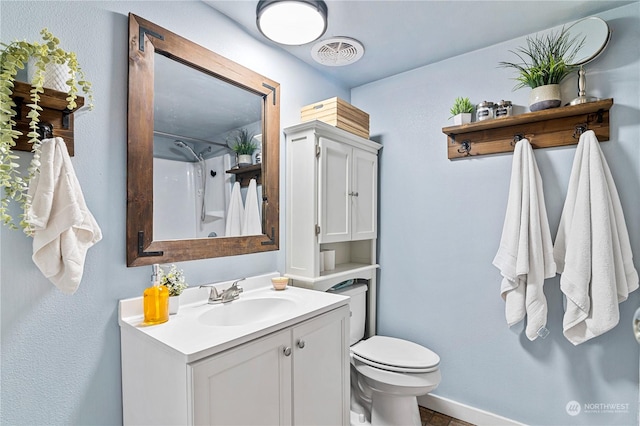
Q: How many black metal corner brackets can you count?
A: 4